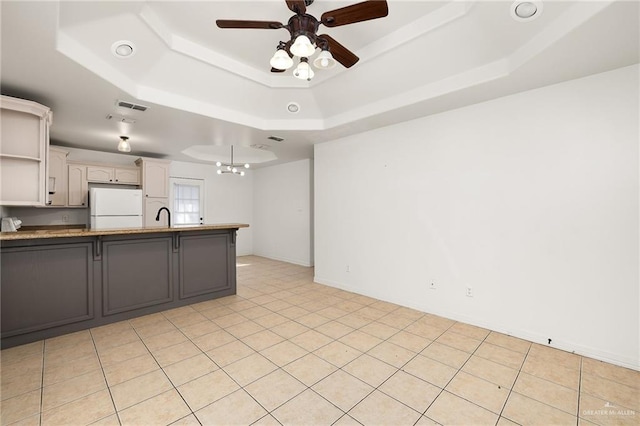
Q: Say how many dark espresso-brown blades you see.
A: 5